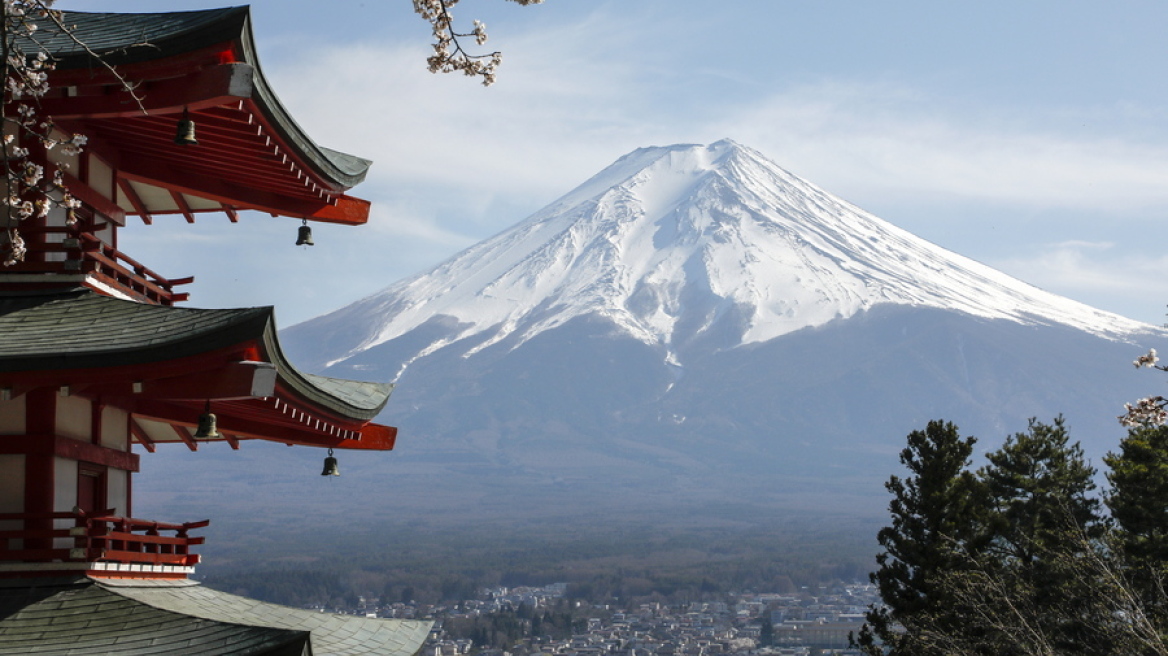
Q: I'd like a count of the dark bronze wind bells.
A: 4